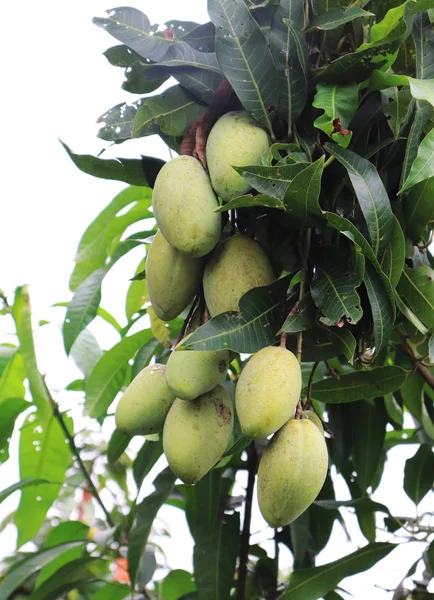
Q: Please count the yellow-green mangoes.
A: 10